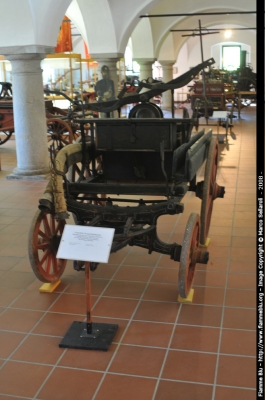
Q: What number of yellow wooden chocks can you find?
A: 3